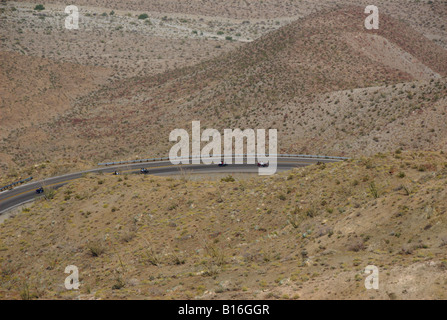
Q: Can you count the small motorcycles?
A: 5